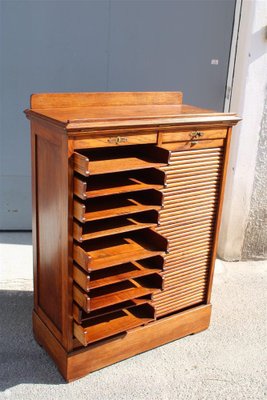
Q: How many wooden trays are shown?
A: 9